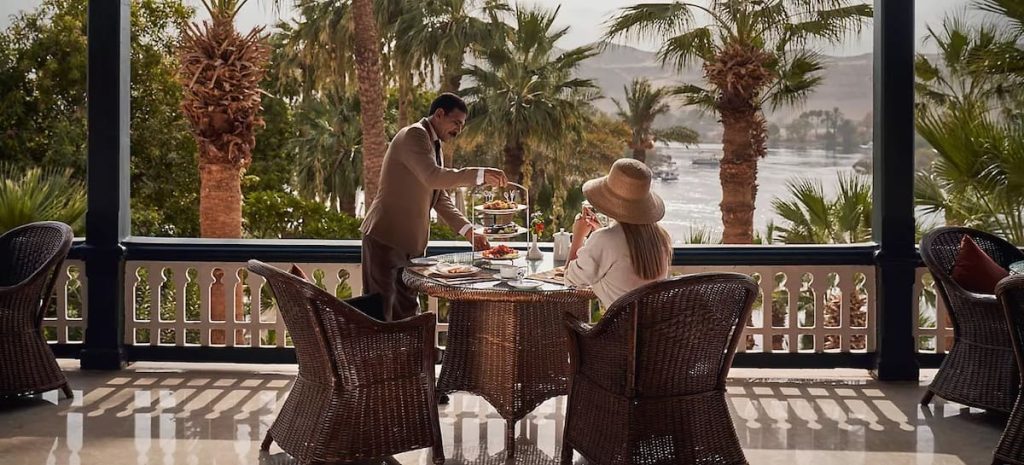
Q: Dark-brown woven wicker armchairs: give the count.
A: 5